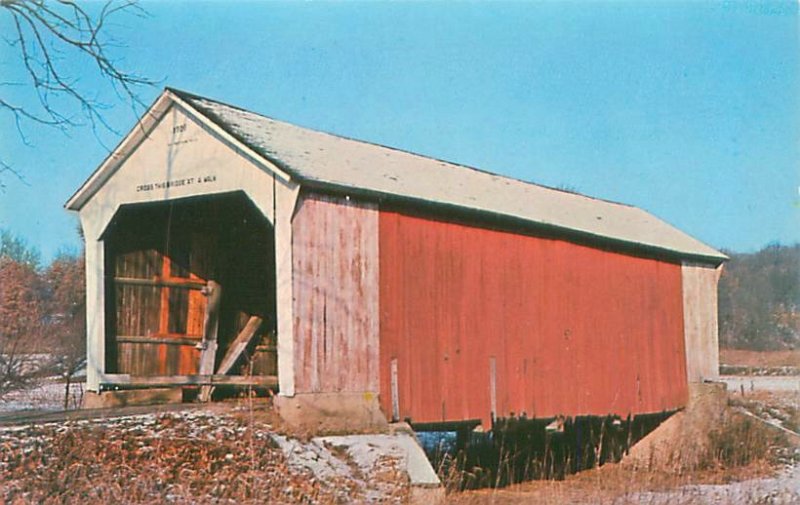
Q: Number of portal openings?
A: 1